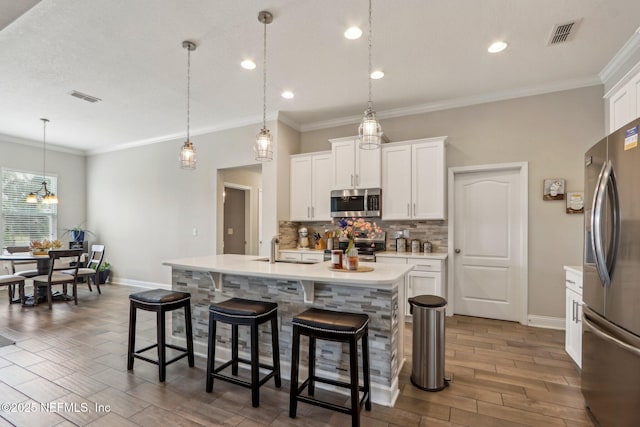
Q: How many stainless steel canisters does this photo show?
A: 3